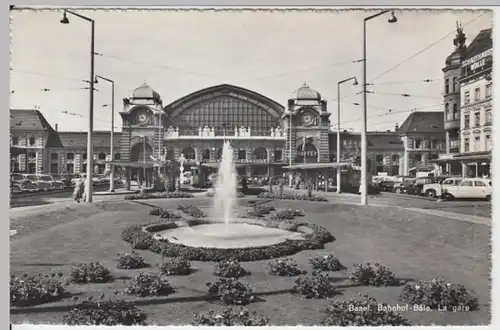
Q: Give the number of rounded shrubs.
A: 15